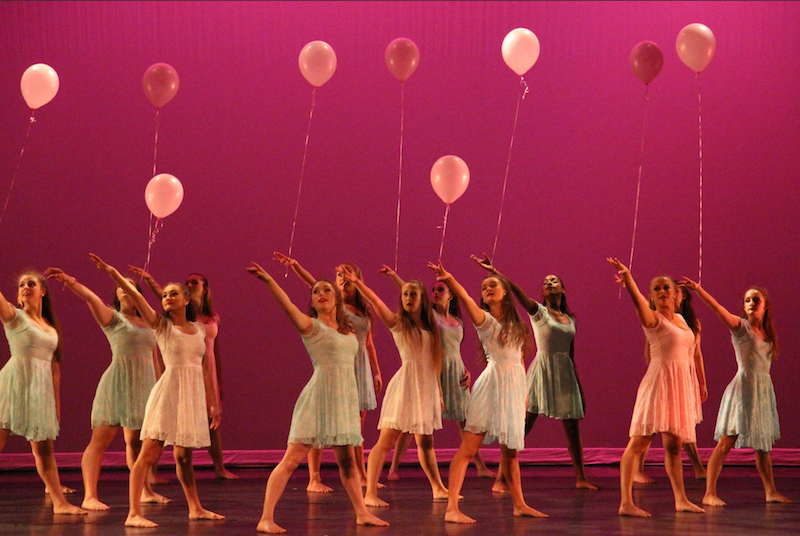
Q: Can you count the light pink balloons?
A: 6